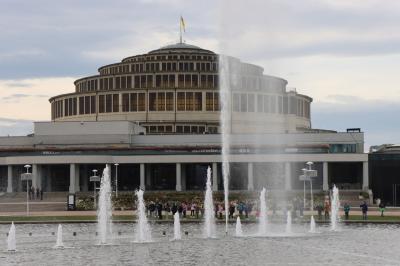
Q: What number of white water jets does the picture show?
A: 12